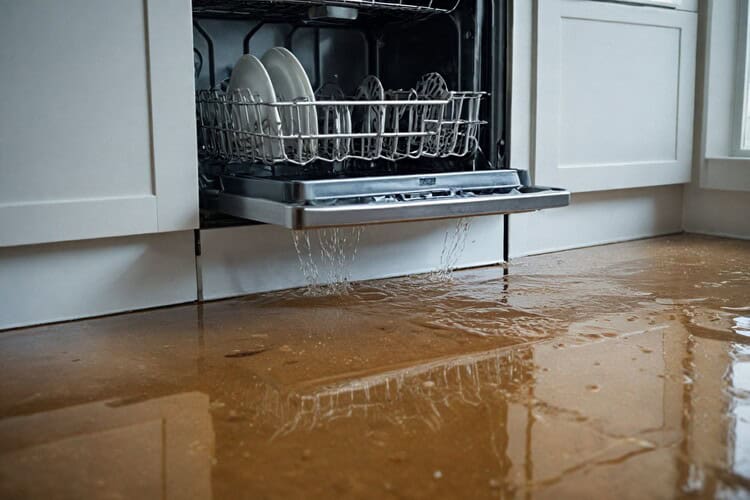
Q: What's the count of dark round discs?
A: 2